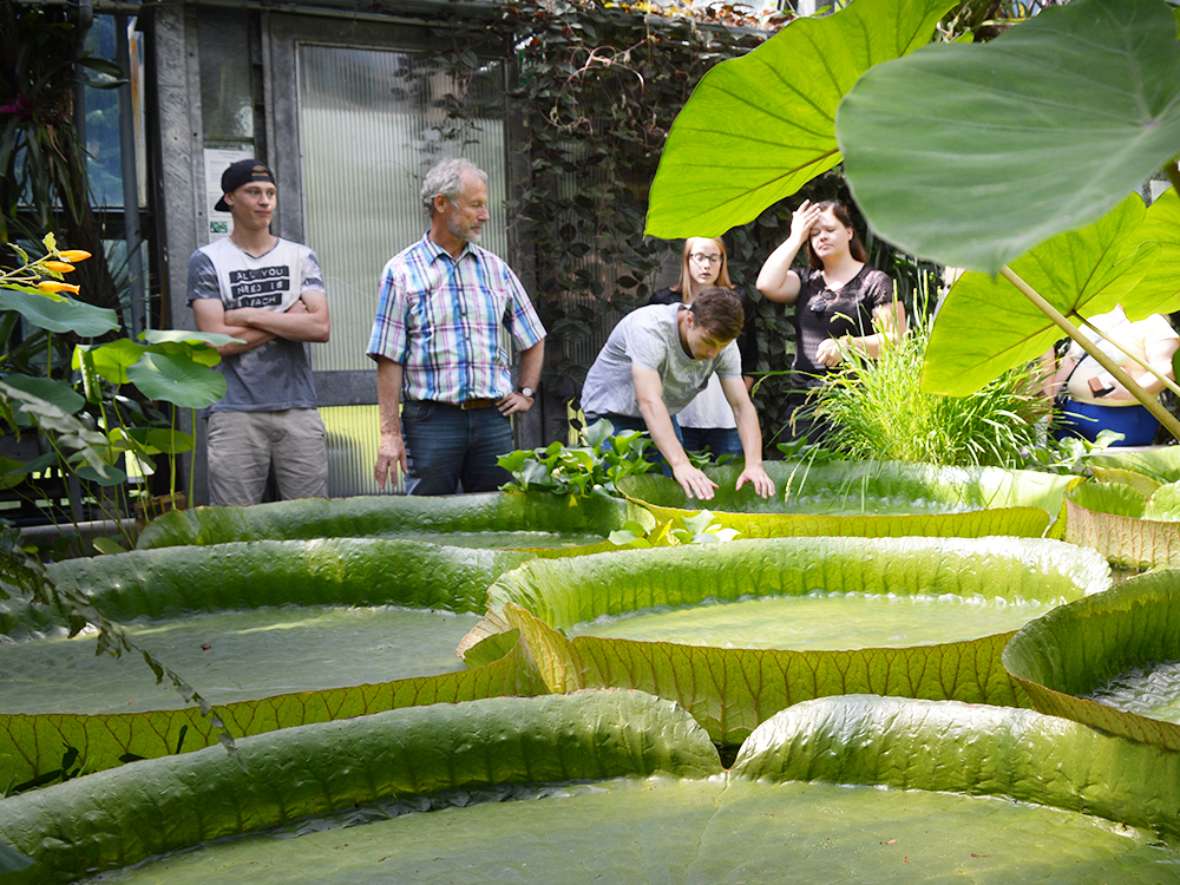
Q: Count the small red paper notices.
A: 0